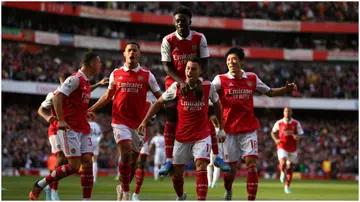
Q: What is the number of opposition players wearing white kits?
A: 3